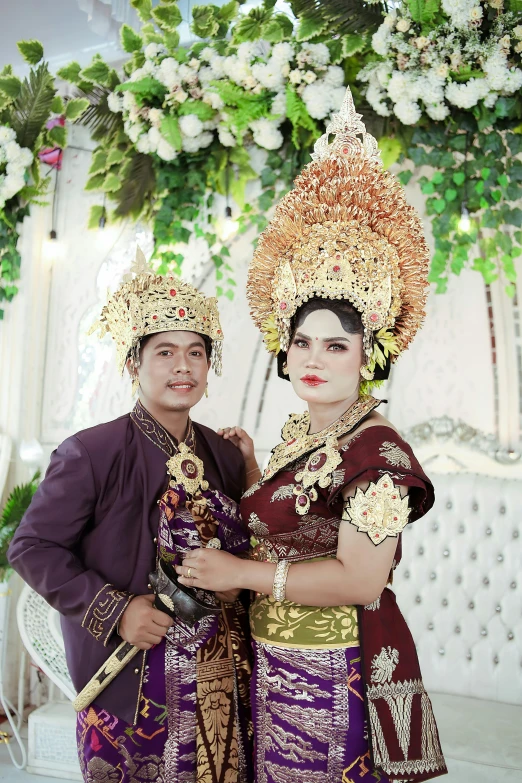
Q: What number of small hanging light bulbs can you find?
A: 4